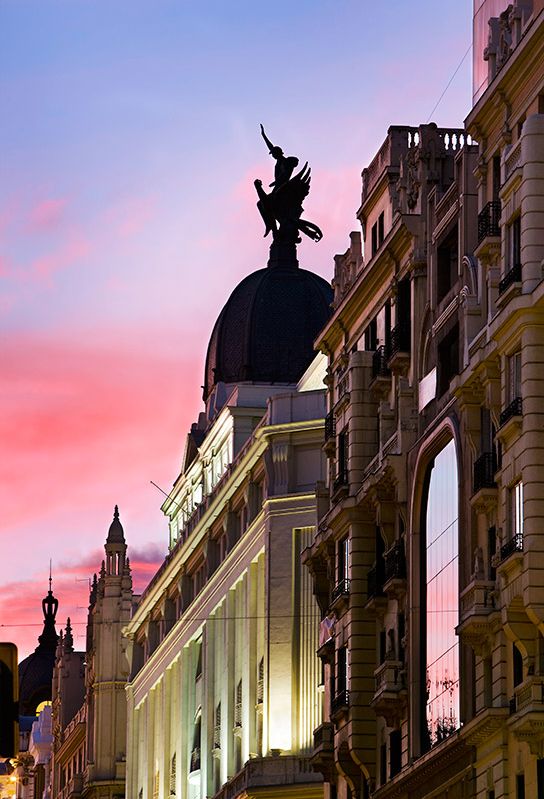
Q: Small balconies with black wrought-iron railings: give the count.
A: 13